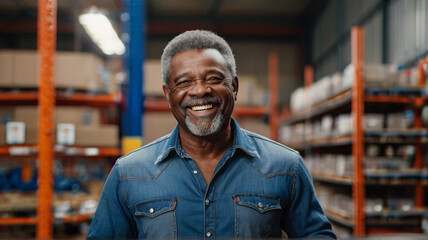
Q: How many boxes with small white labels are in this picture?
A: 2